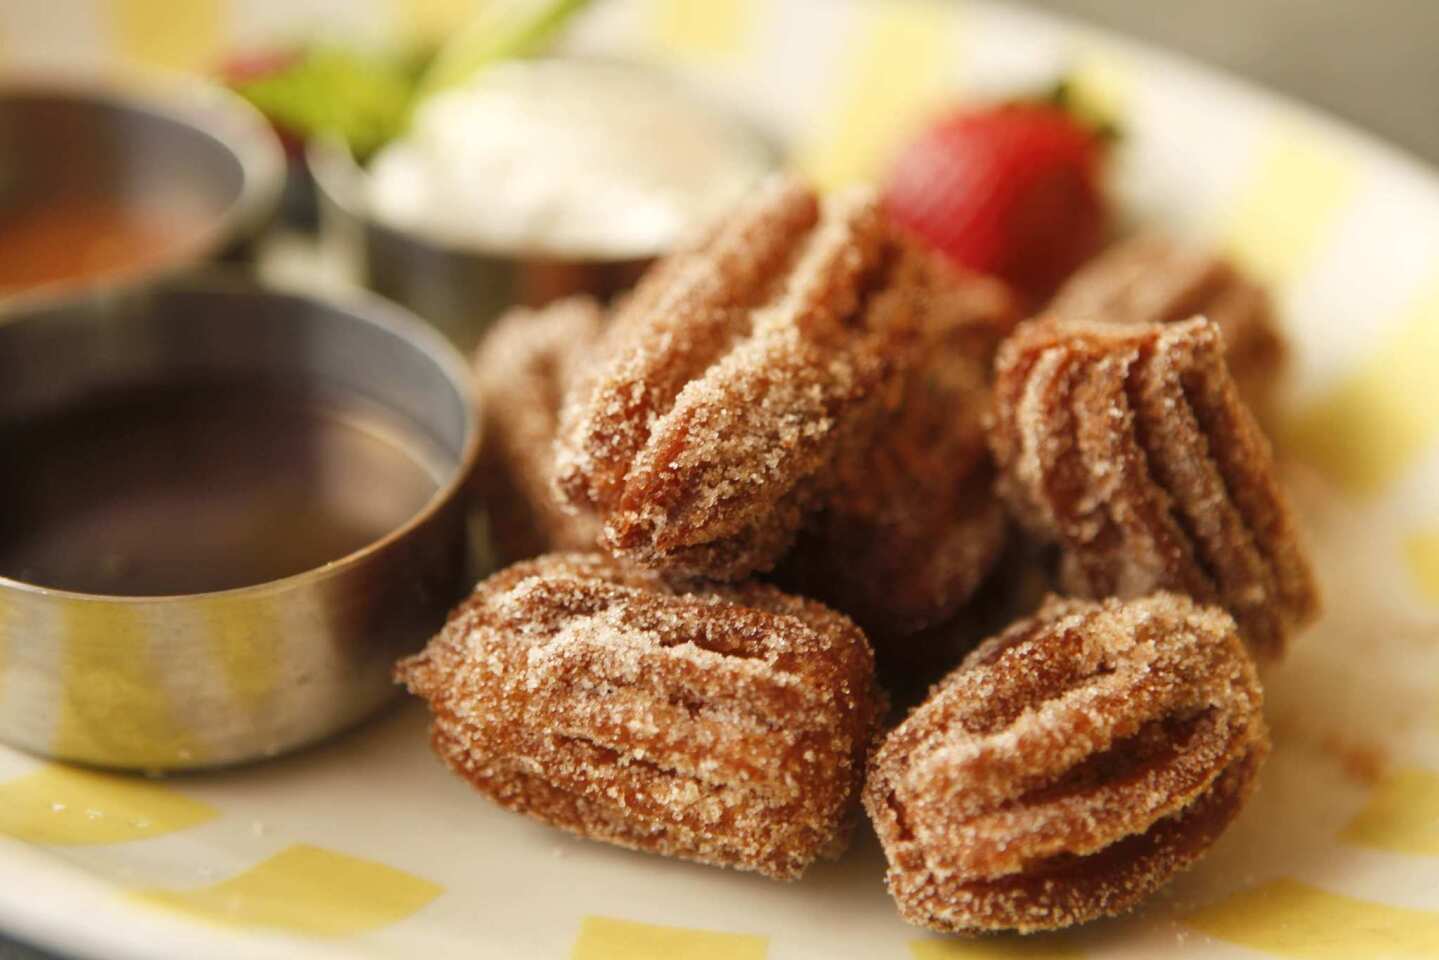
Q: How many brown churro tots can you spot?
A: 7